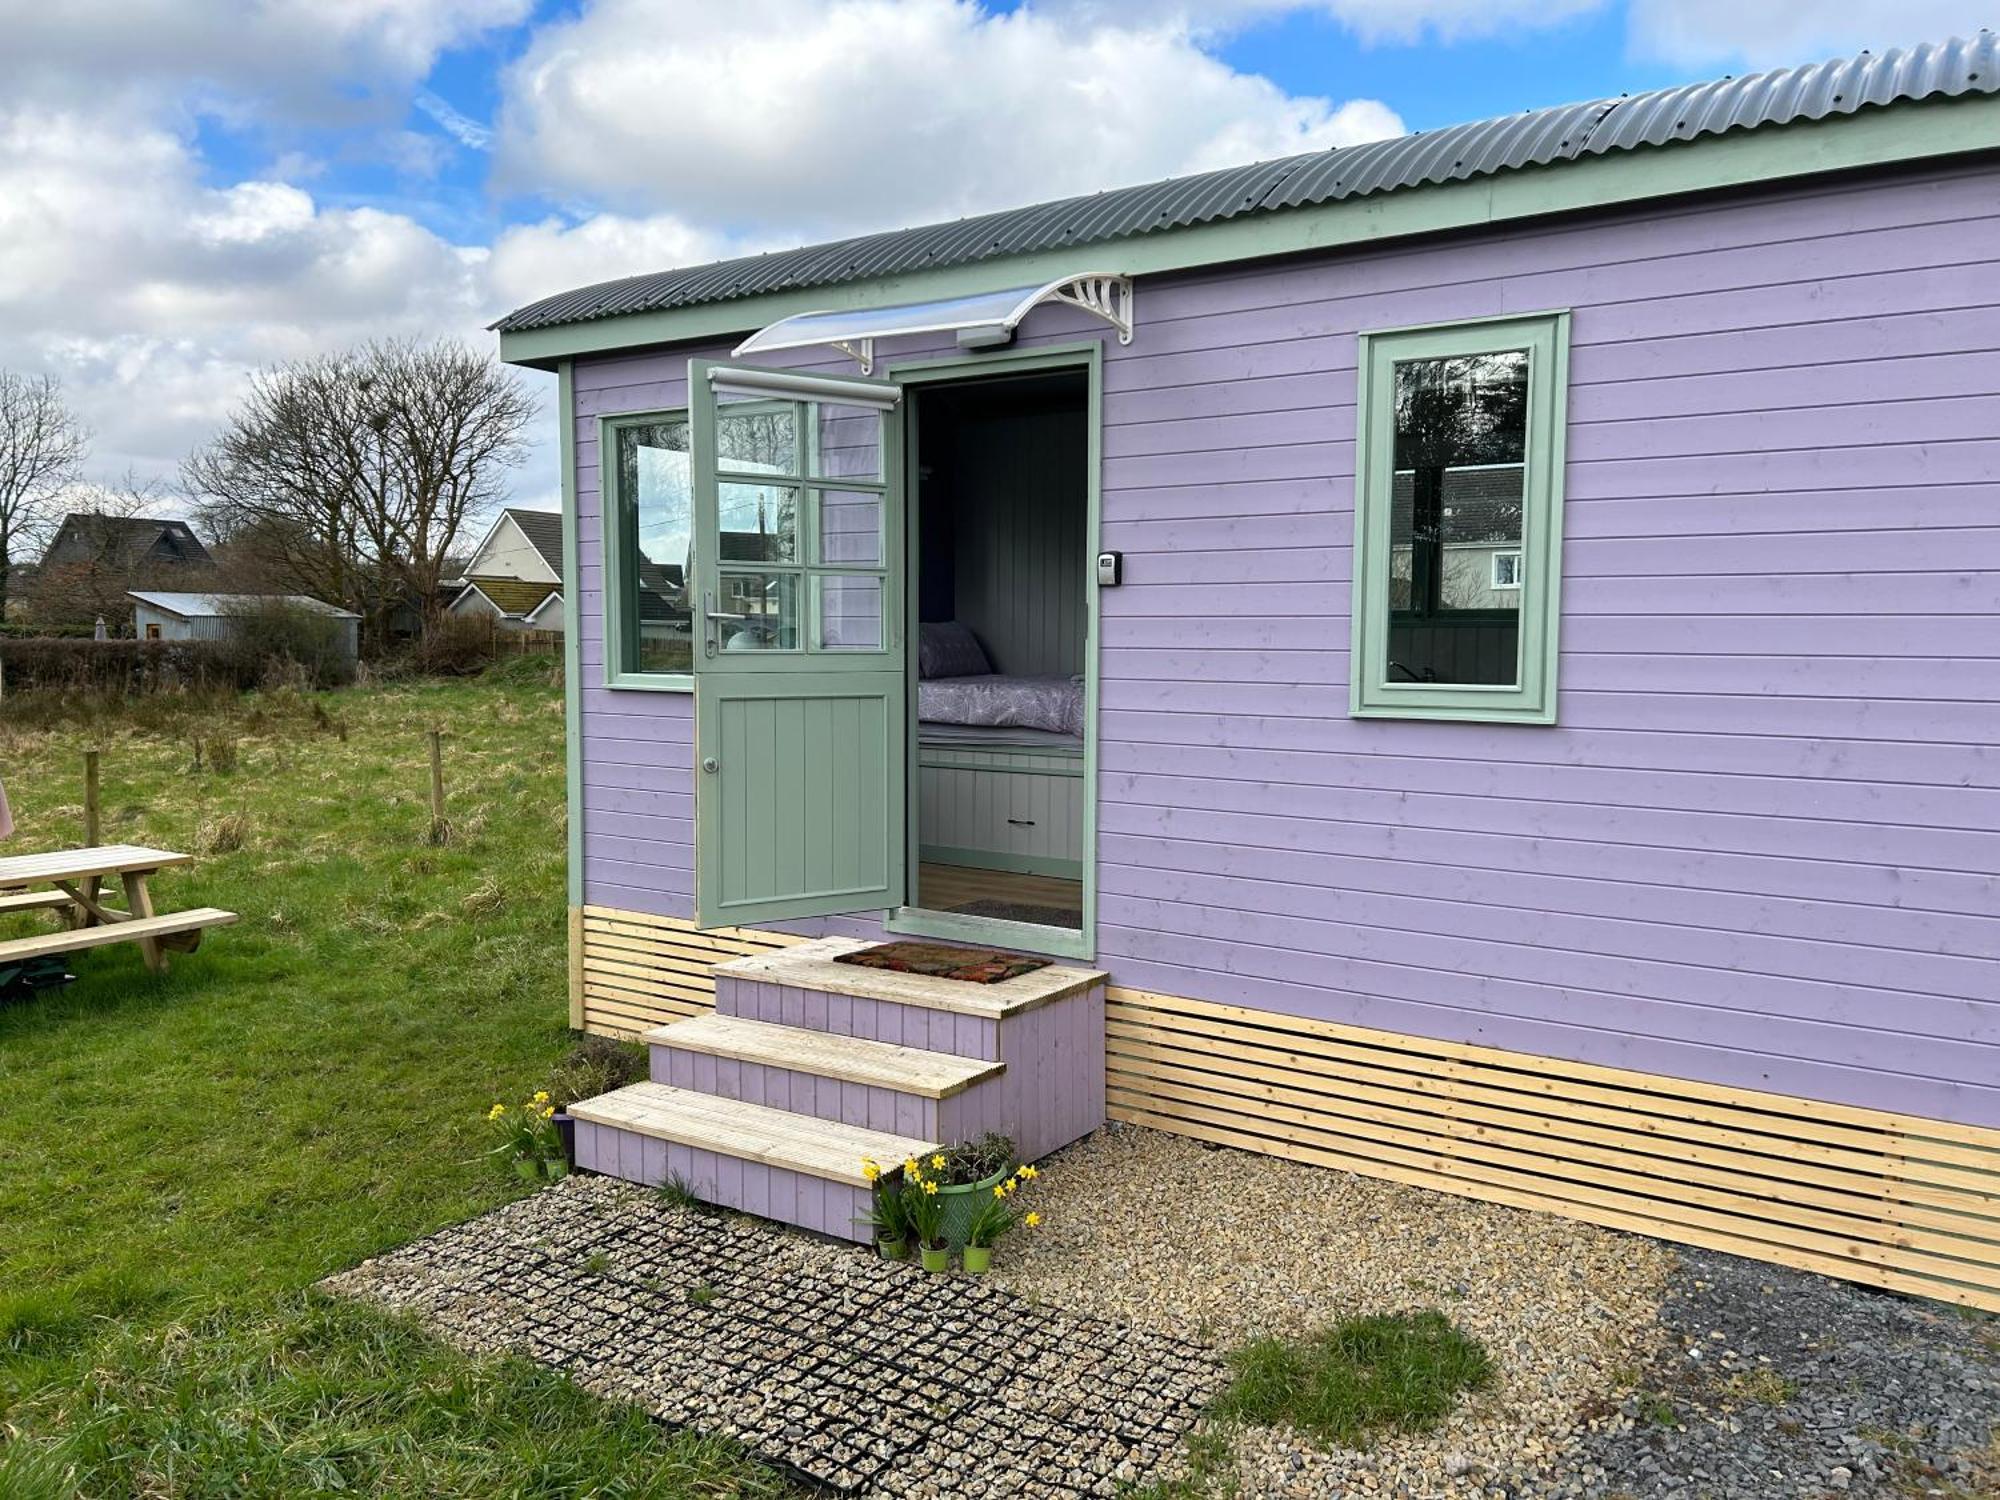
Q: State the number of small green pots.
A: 5